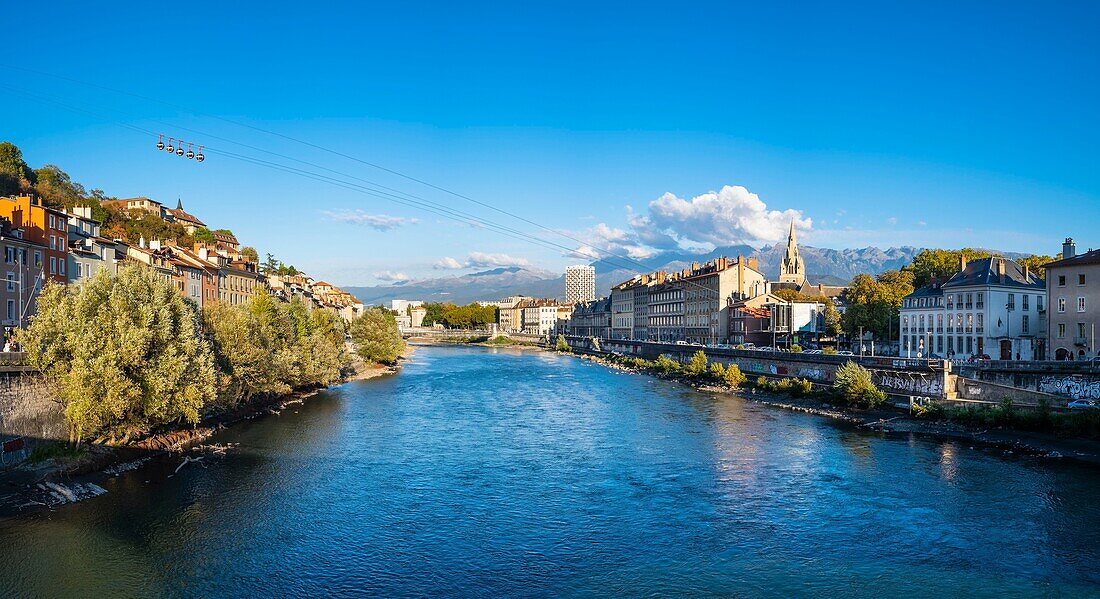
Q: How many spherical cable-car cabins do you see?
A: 5